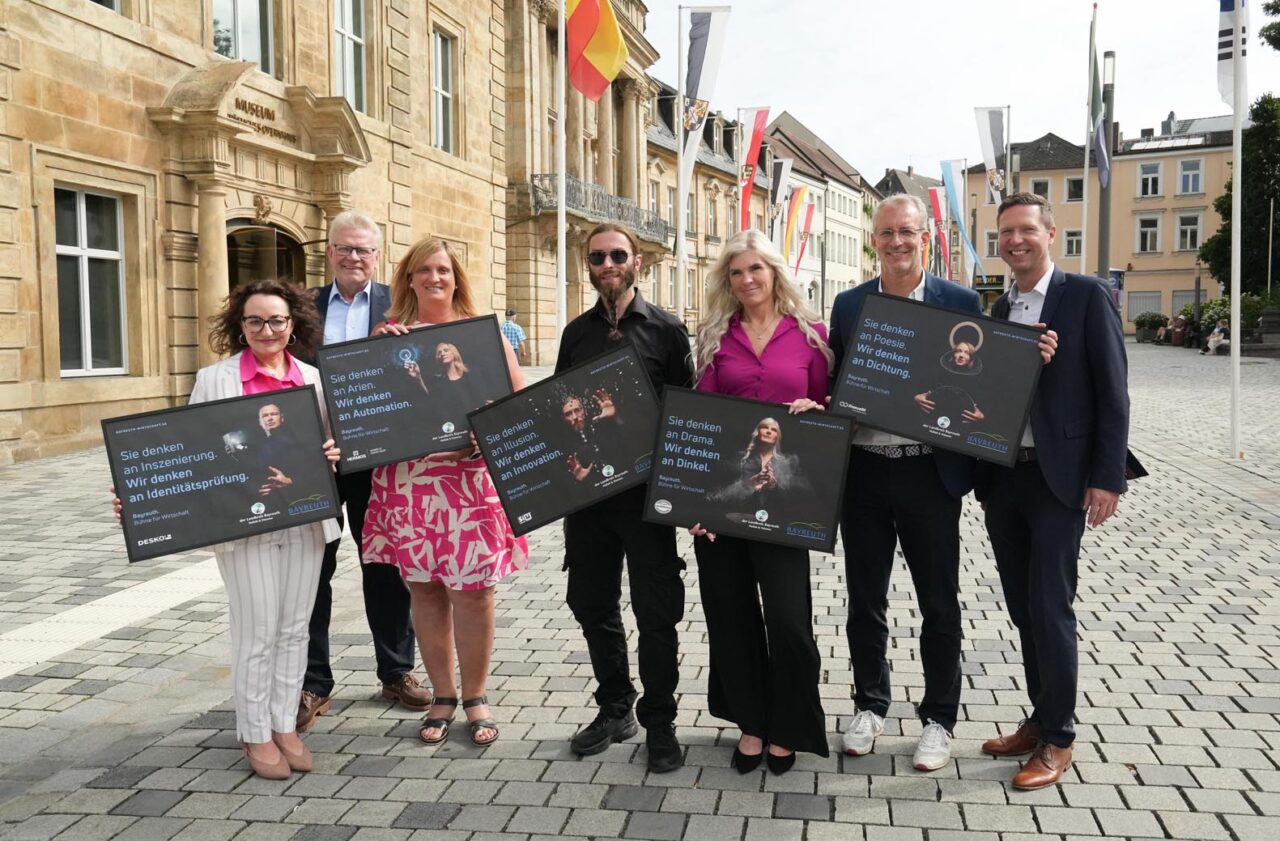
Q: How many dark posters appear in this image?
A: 5